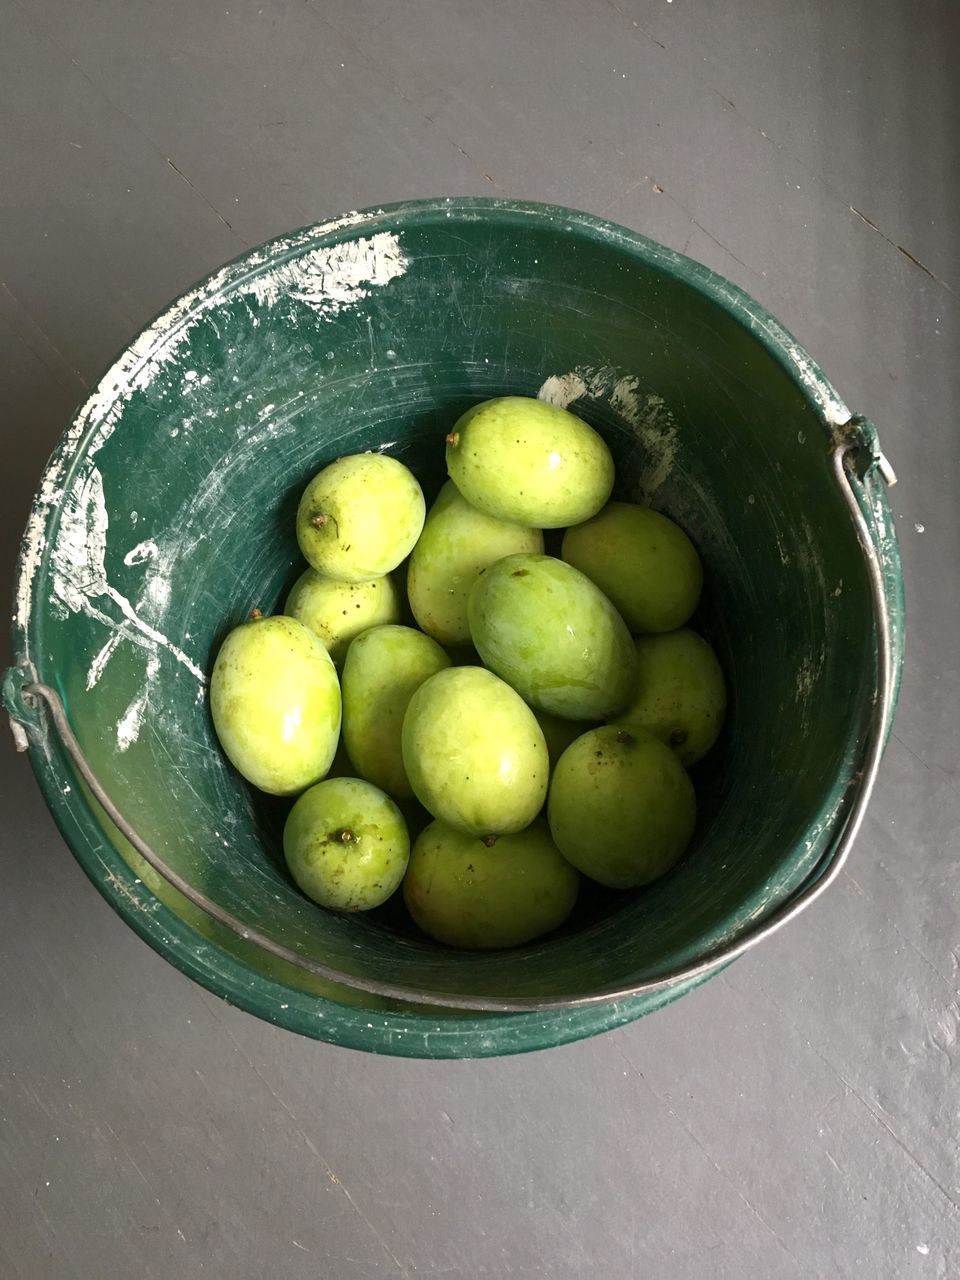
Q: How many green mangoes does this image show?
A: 14